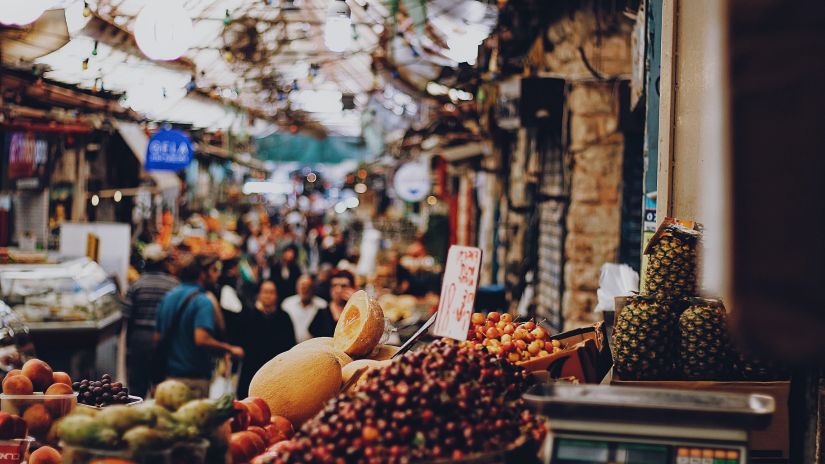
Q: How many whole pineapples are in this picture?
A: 3